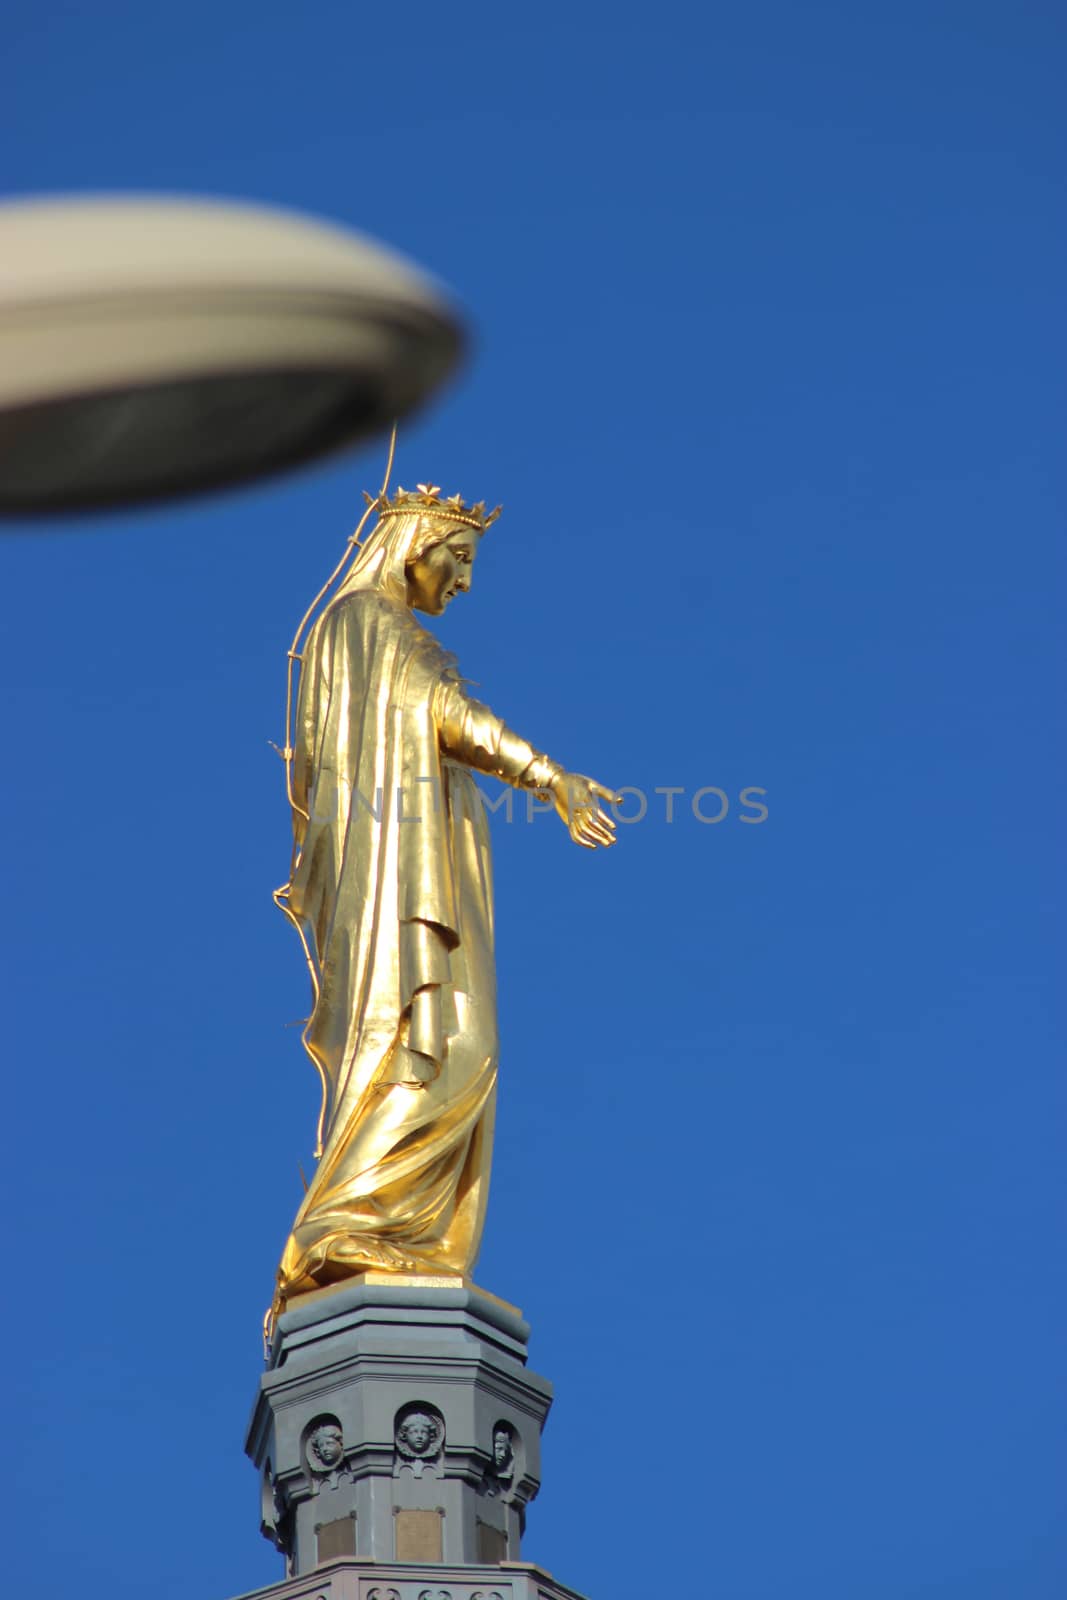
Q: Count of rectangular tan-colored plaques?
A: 3